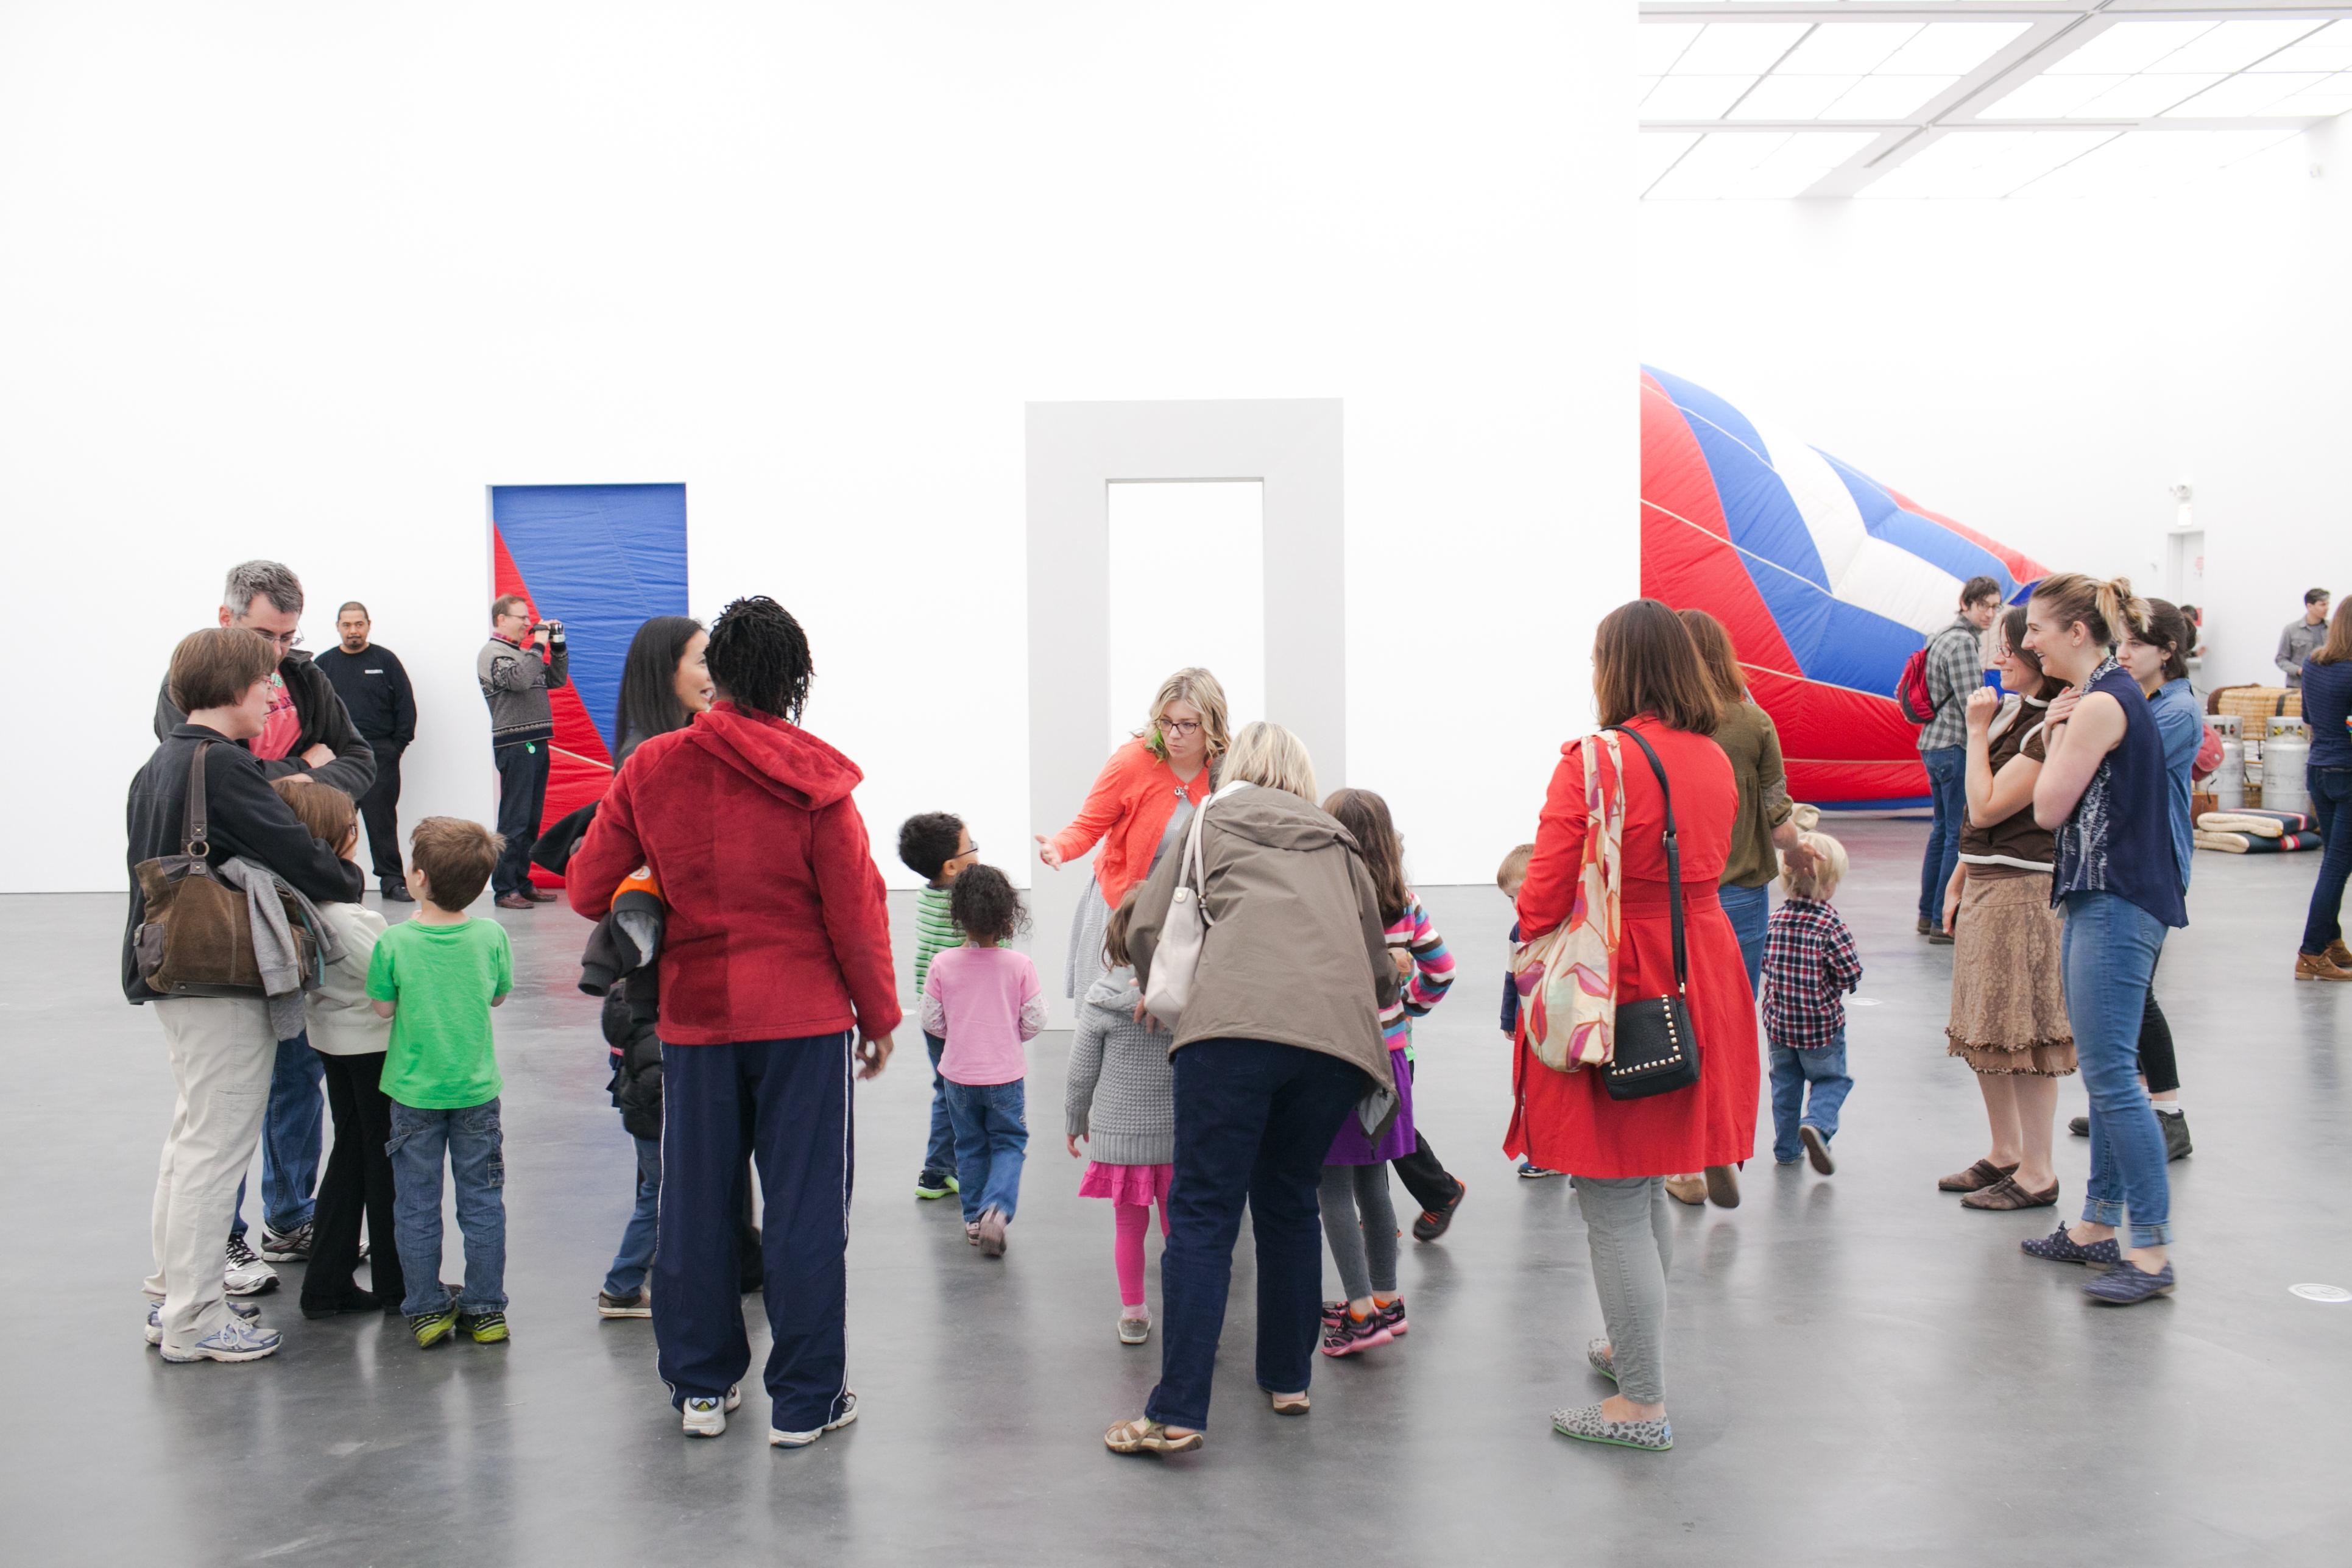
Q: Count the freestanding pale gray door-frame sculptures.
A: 1